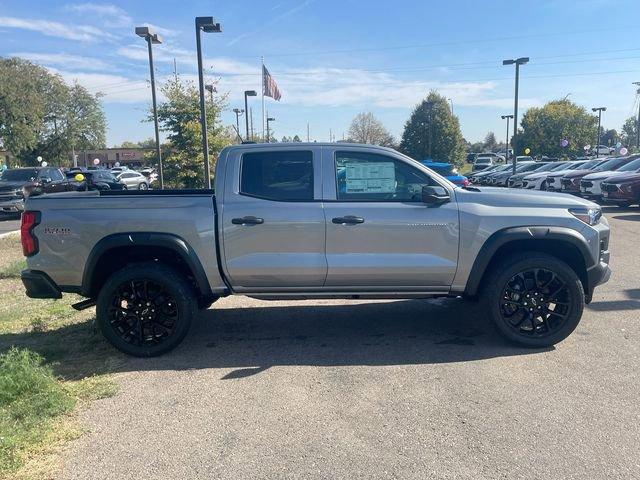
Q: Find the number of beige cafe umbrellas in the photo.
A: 0